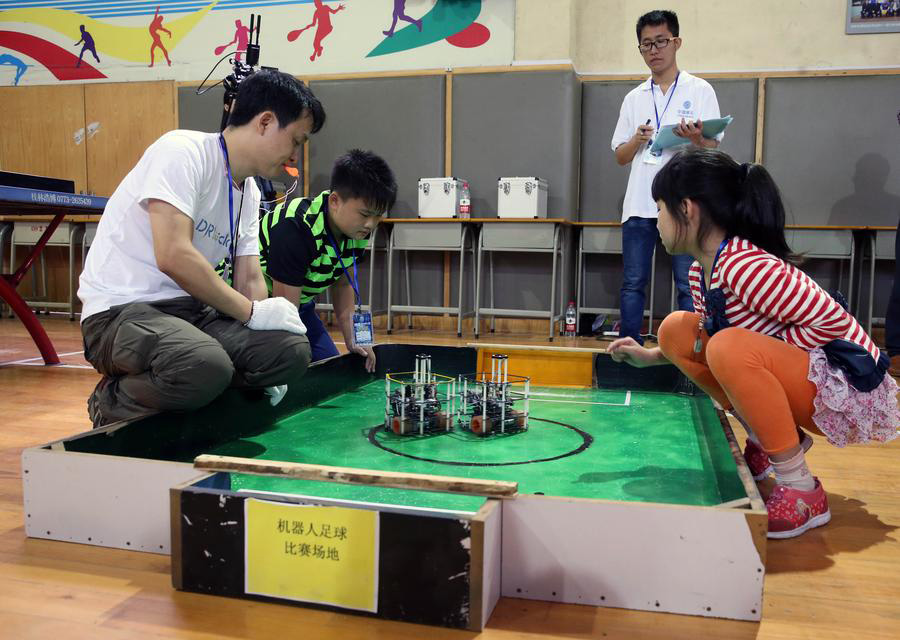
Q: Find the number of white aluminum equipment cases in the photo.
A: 2